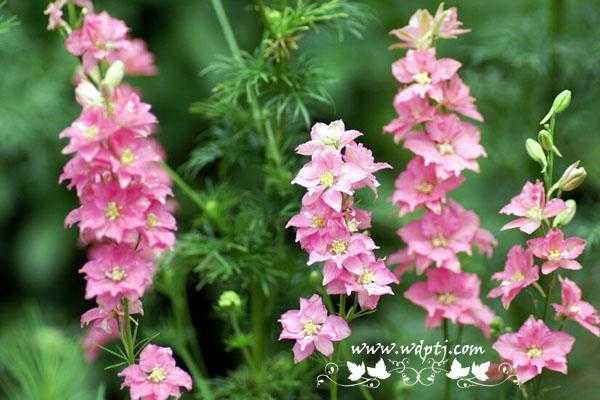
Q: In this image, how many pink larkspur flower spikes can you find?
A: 4